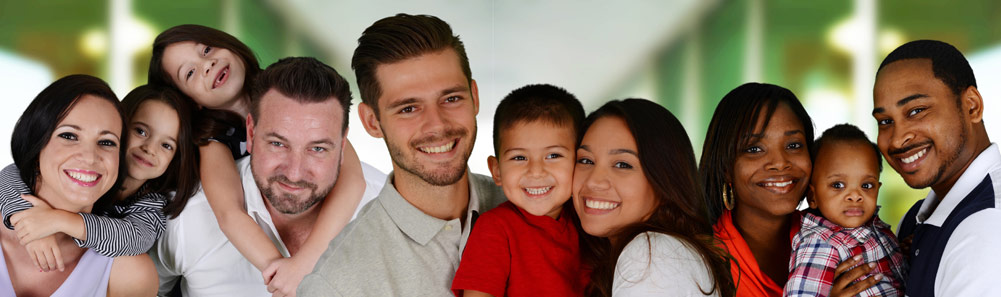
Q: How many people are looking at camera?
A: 10